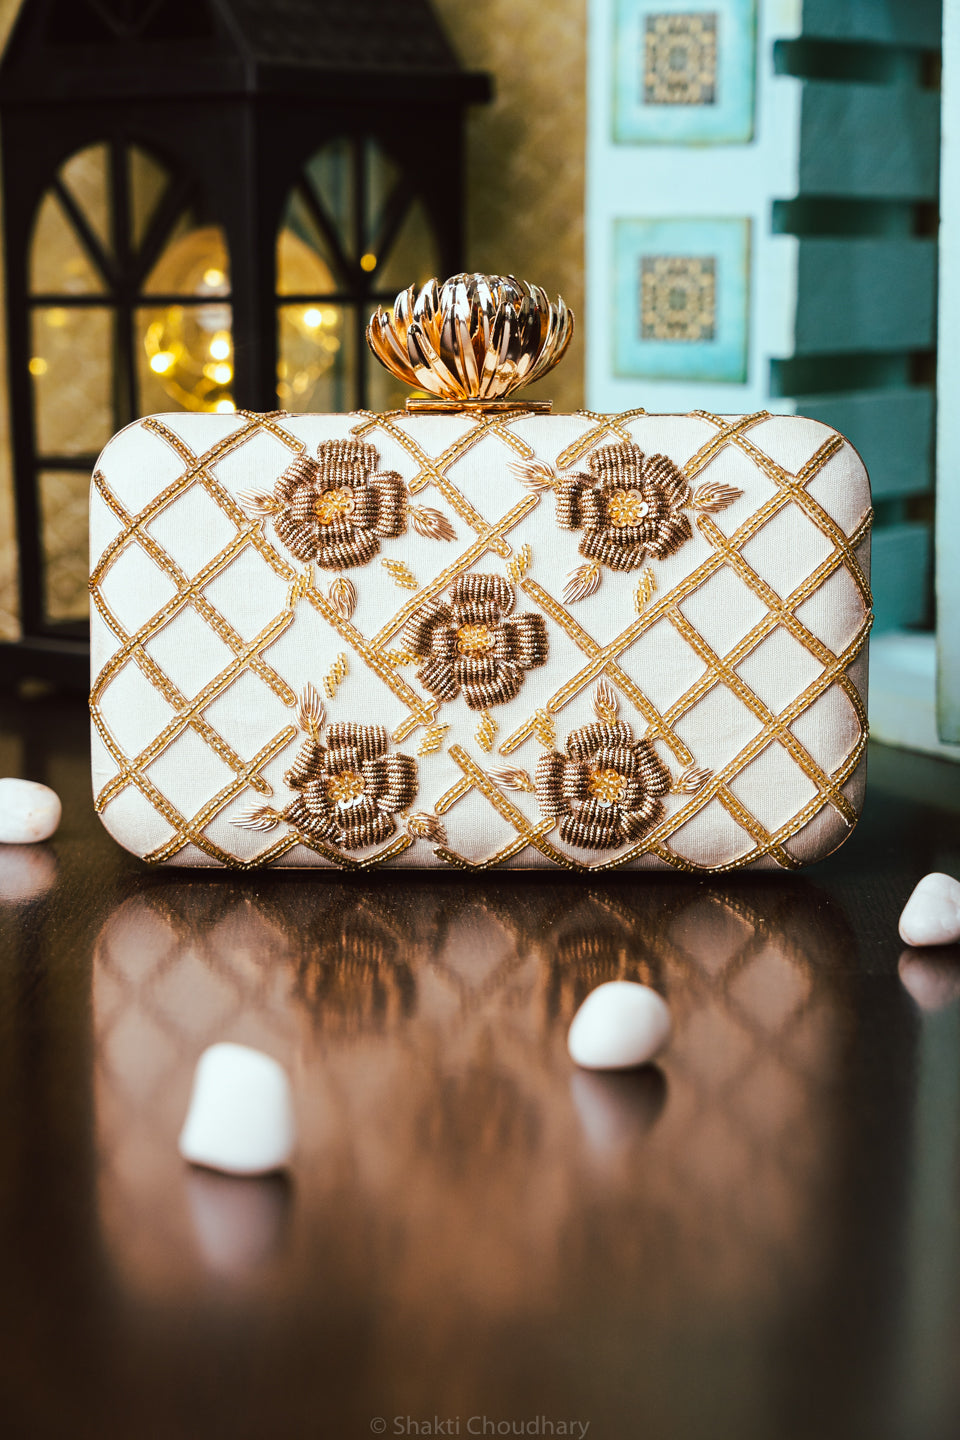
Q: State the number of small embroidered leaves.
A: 12